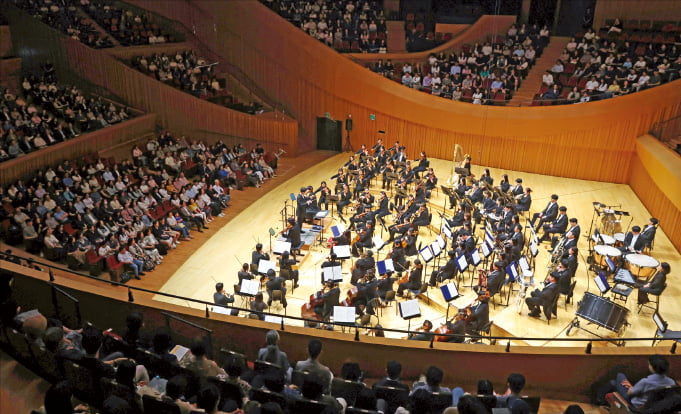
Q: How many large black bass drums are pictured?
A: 1